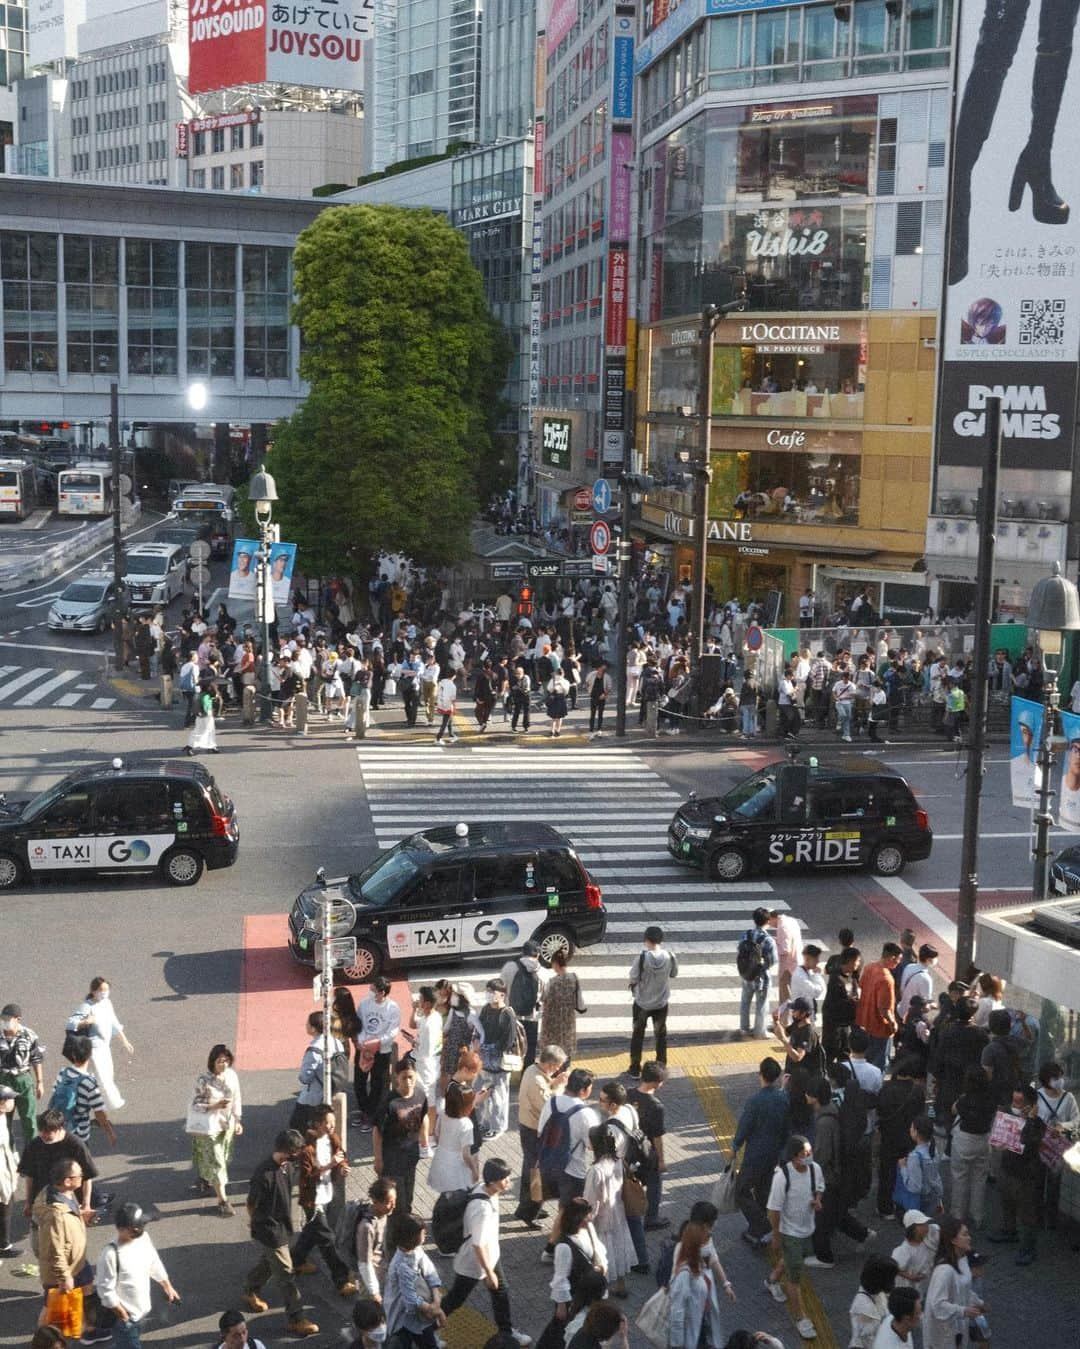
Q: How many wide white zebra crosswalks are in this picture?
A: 2